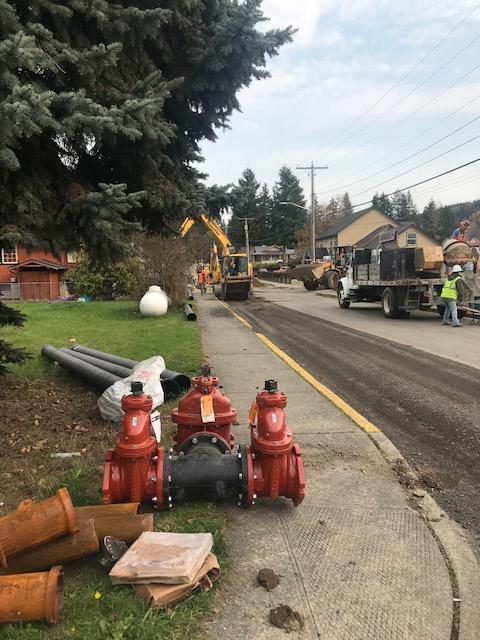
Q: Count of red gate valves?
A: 3